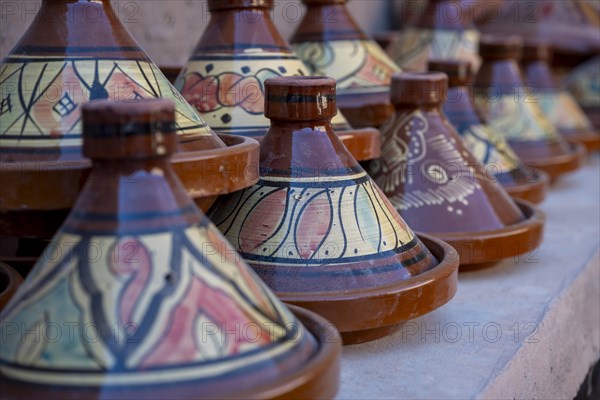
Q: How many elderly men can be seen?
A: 0